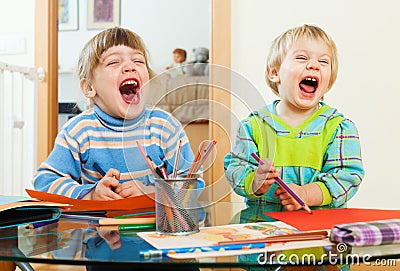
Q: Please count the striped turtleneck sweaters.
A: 1